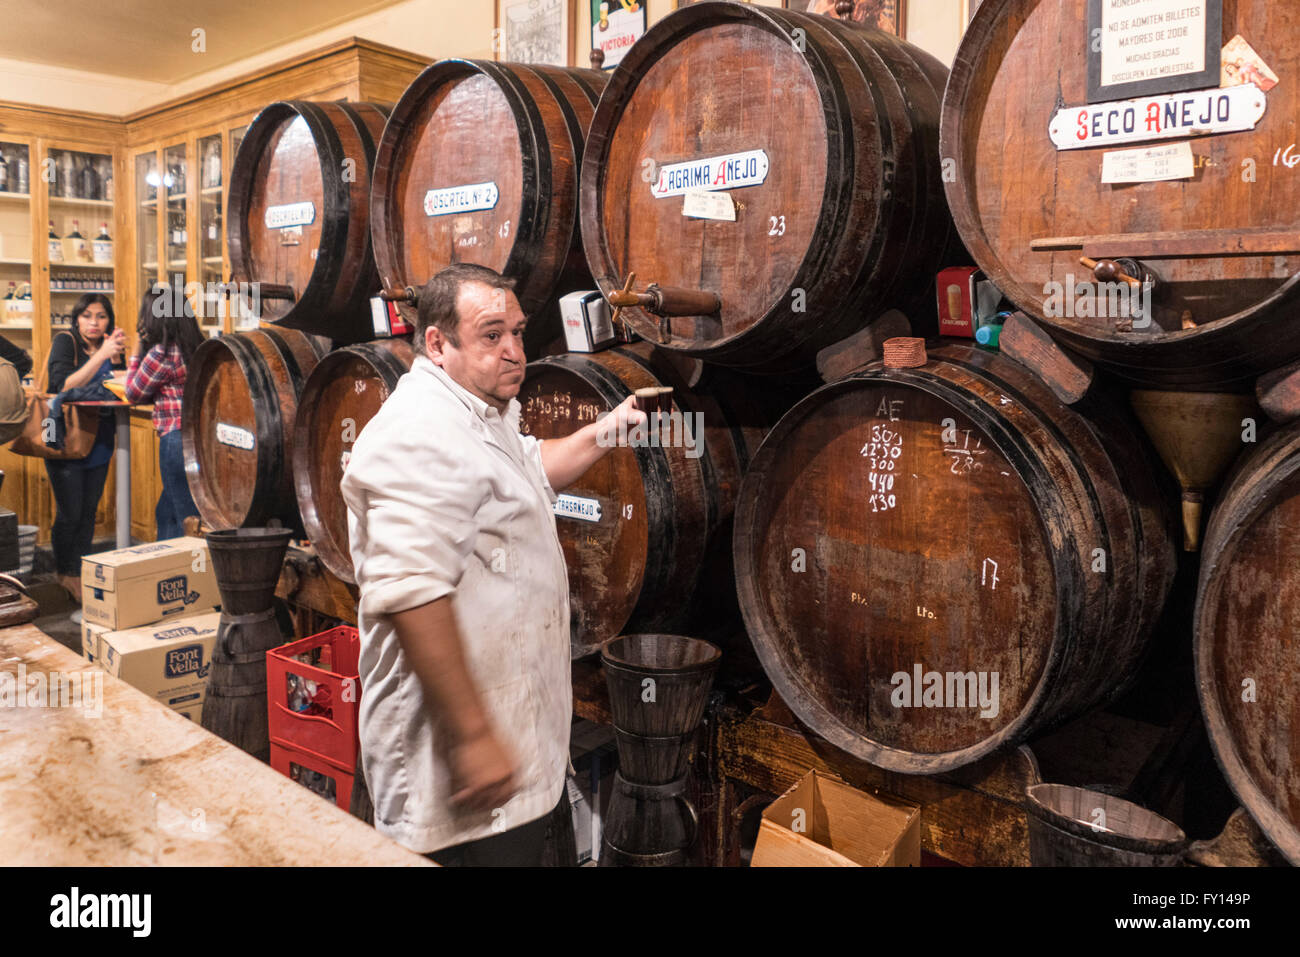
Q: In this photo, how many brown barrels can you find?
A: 9